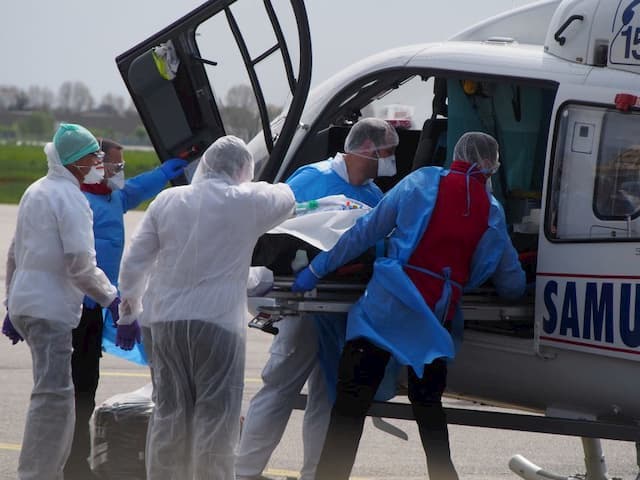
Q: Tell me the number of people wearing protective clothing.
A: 5